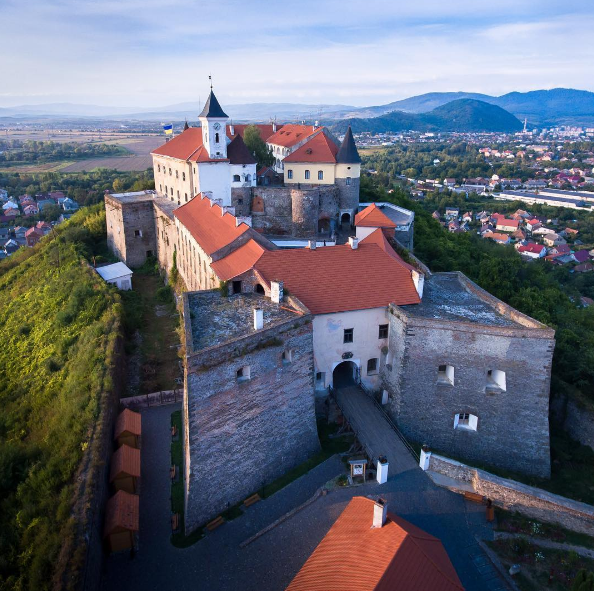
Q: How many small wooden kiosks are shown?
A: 3